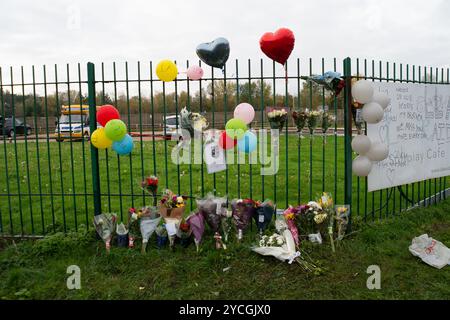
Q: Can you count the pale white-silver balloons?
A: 6